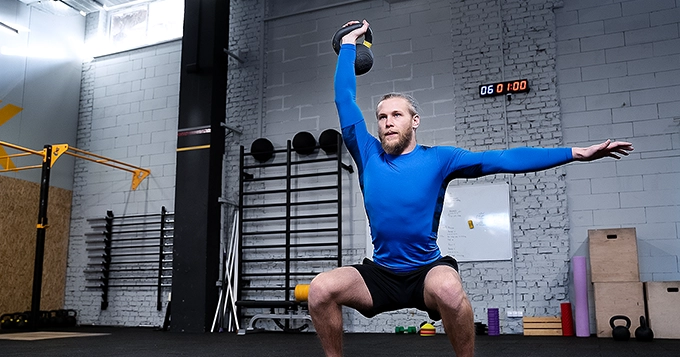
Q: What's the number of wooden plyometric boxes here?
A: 3